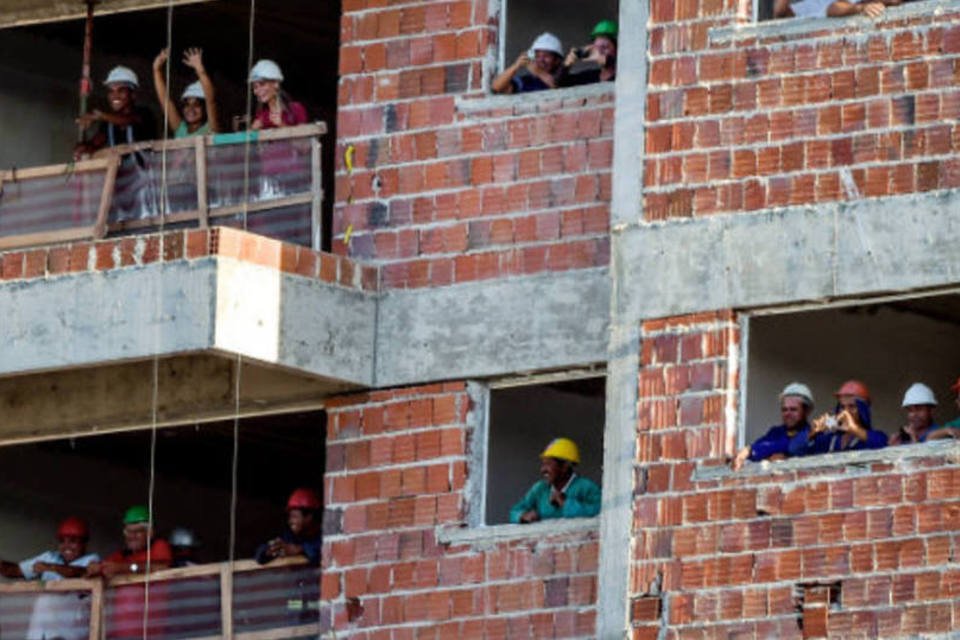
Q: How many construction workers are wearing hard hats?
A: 14